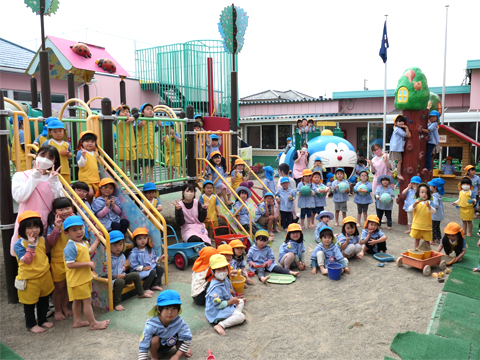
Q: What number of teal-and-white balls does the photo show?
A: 3